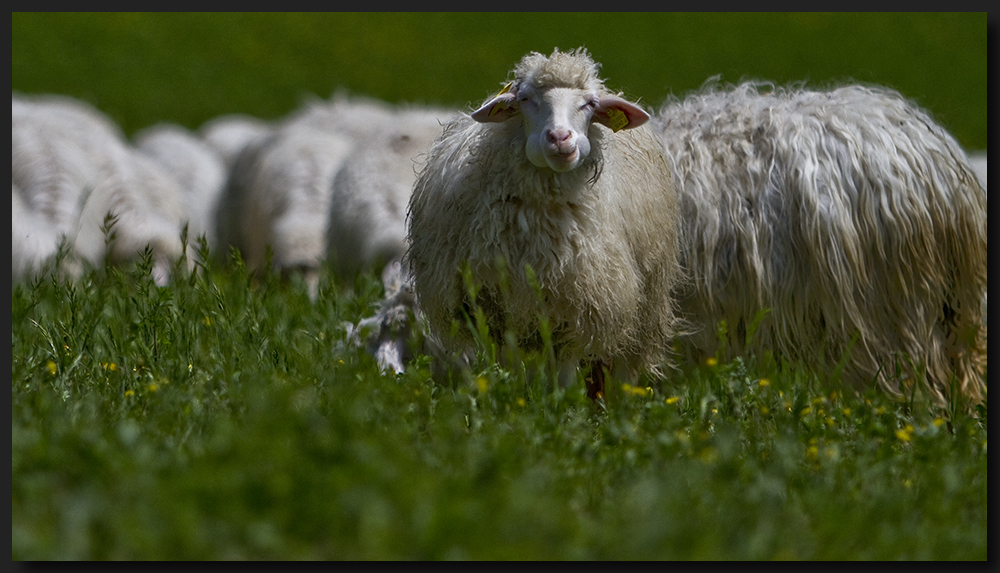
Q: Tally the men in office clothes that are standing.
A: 0